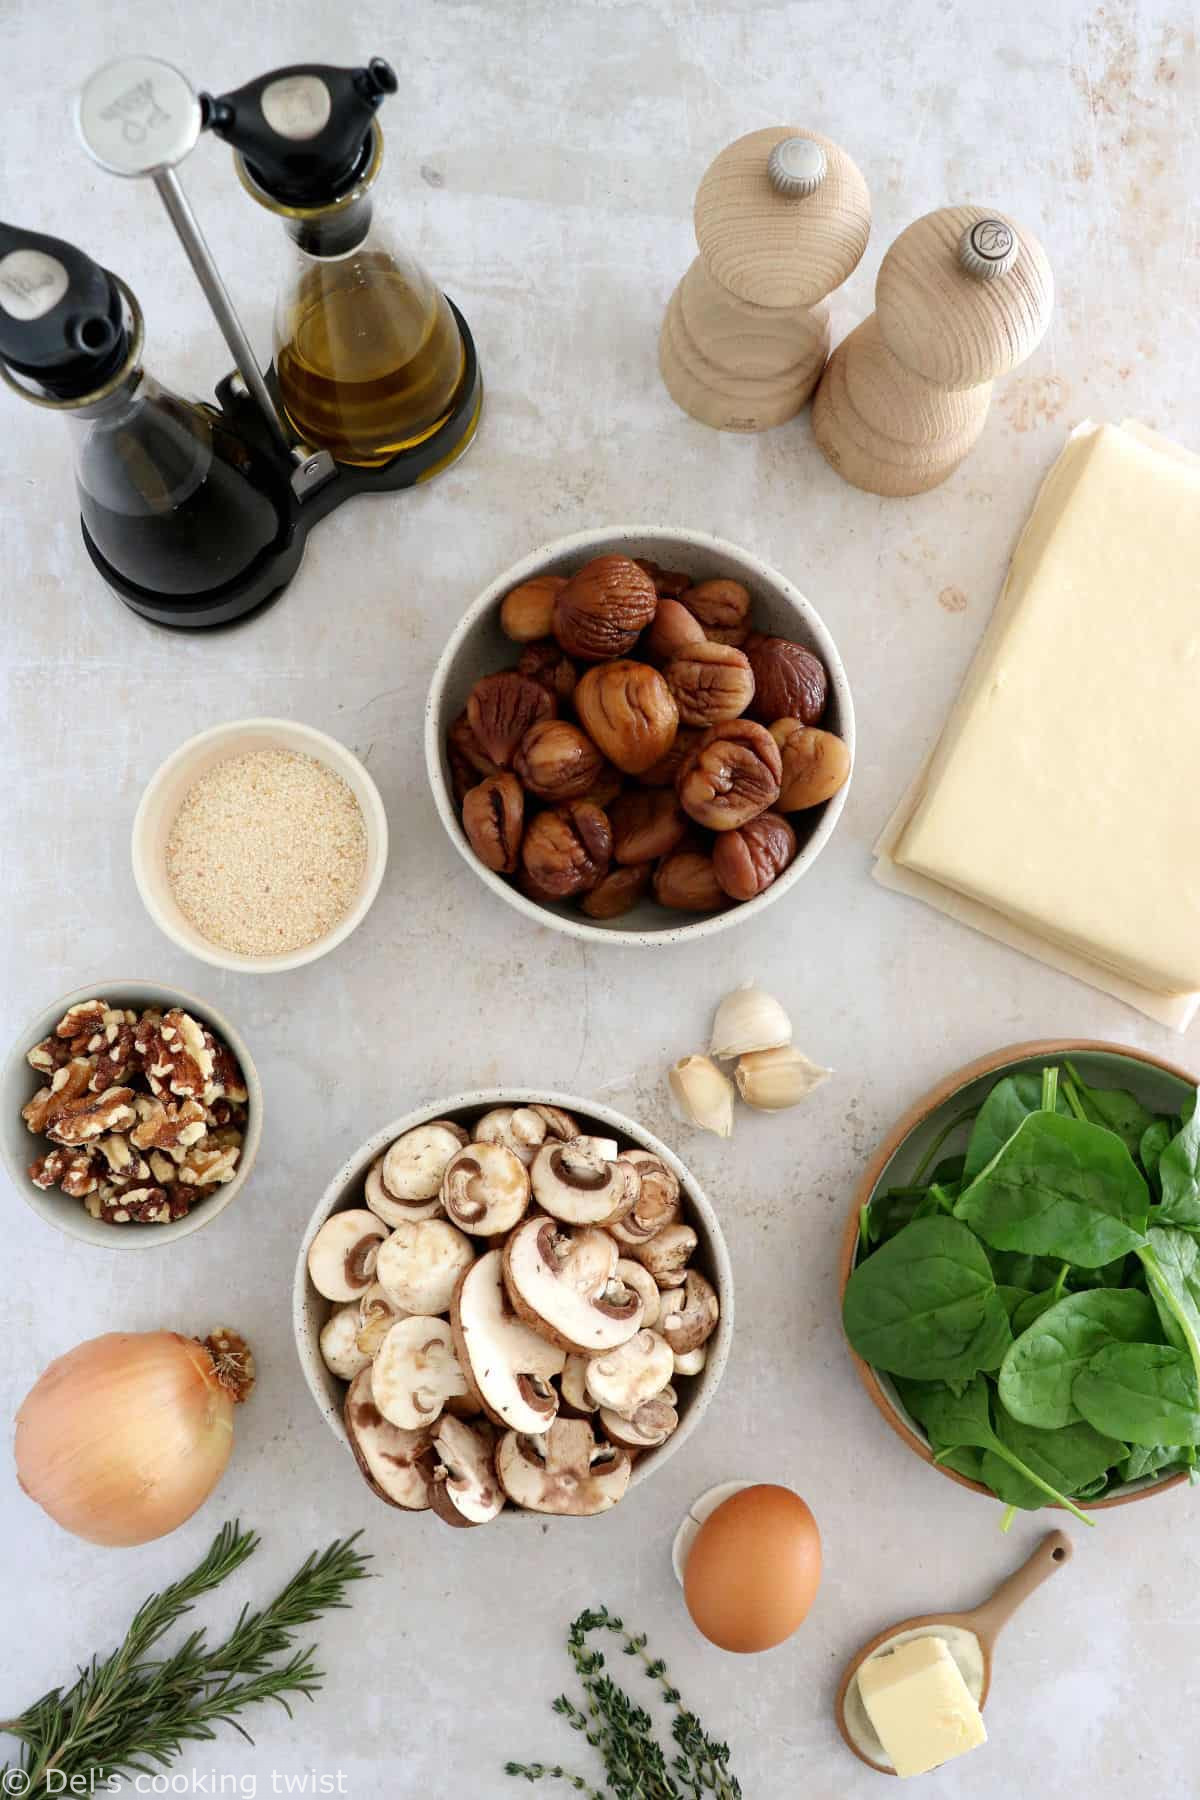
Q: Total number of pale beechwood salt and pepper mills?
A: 2